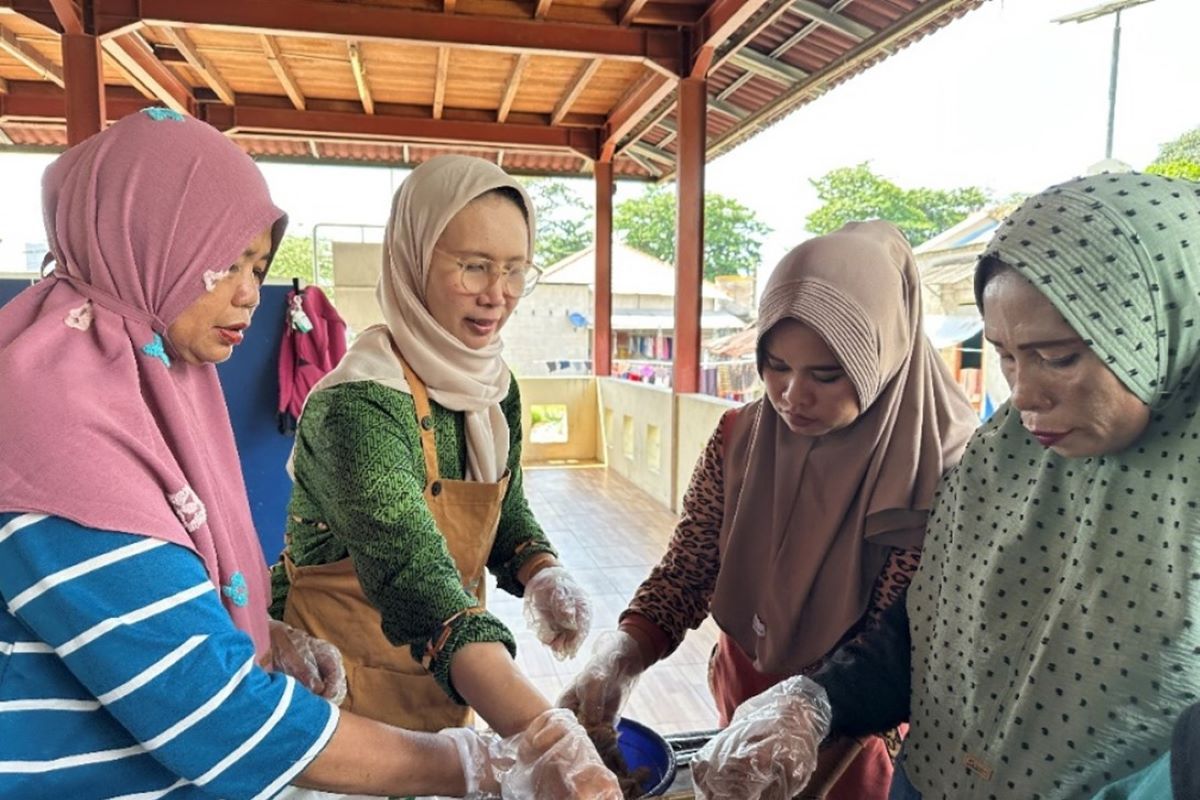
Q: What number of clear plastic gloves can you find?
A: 6